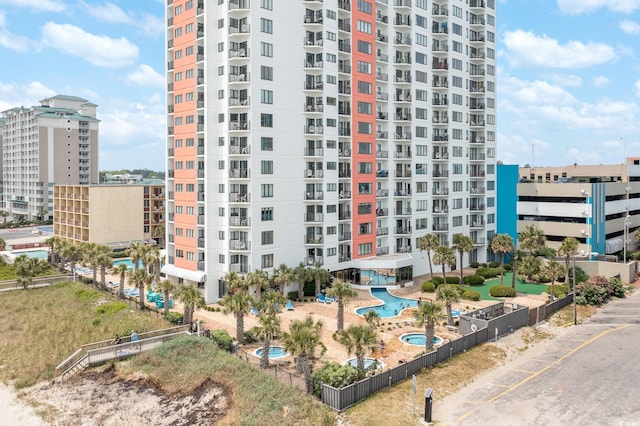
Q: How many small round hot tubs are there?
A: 3